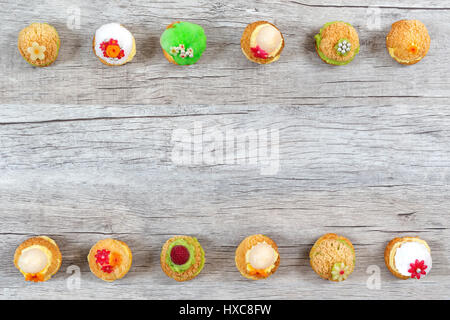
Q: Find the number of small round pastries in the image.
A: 12